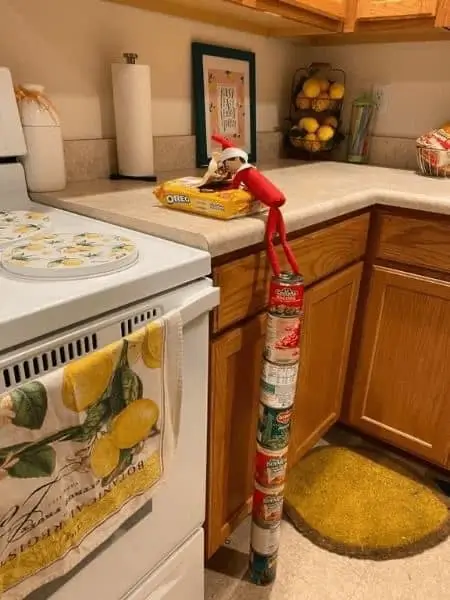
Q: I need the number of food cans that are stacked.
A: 8